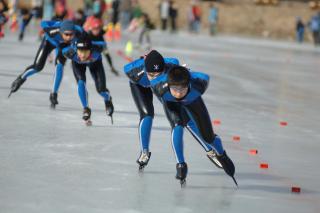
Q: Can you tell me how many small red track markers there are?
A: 6